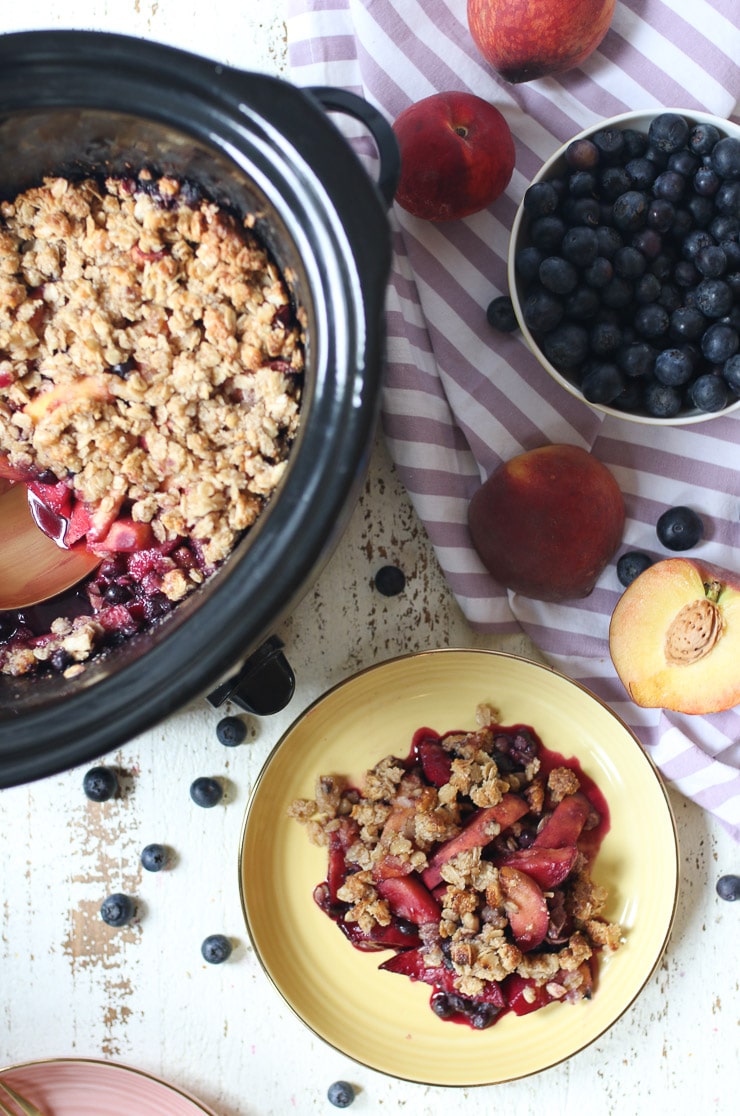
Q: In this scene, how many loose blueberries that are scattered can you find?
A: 12